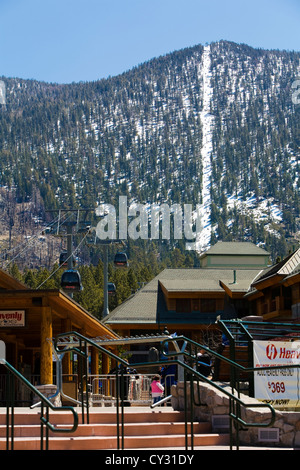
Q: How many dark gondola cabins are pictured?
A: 4